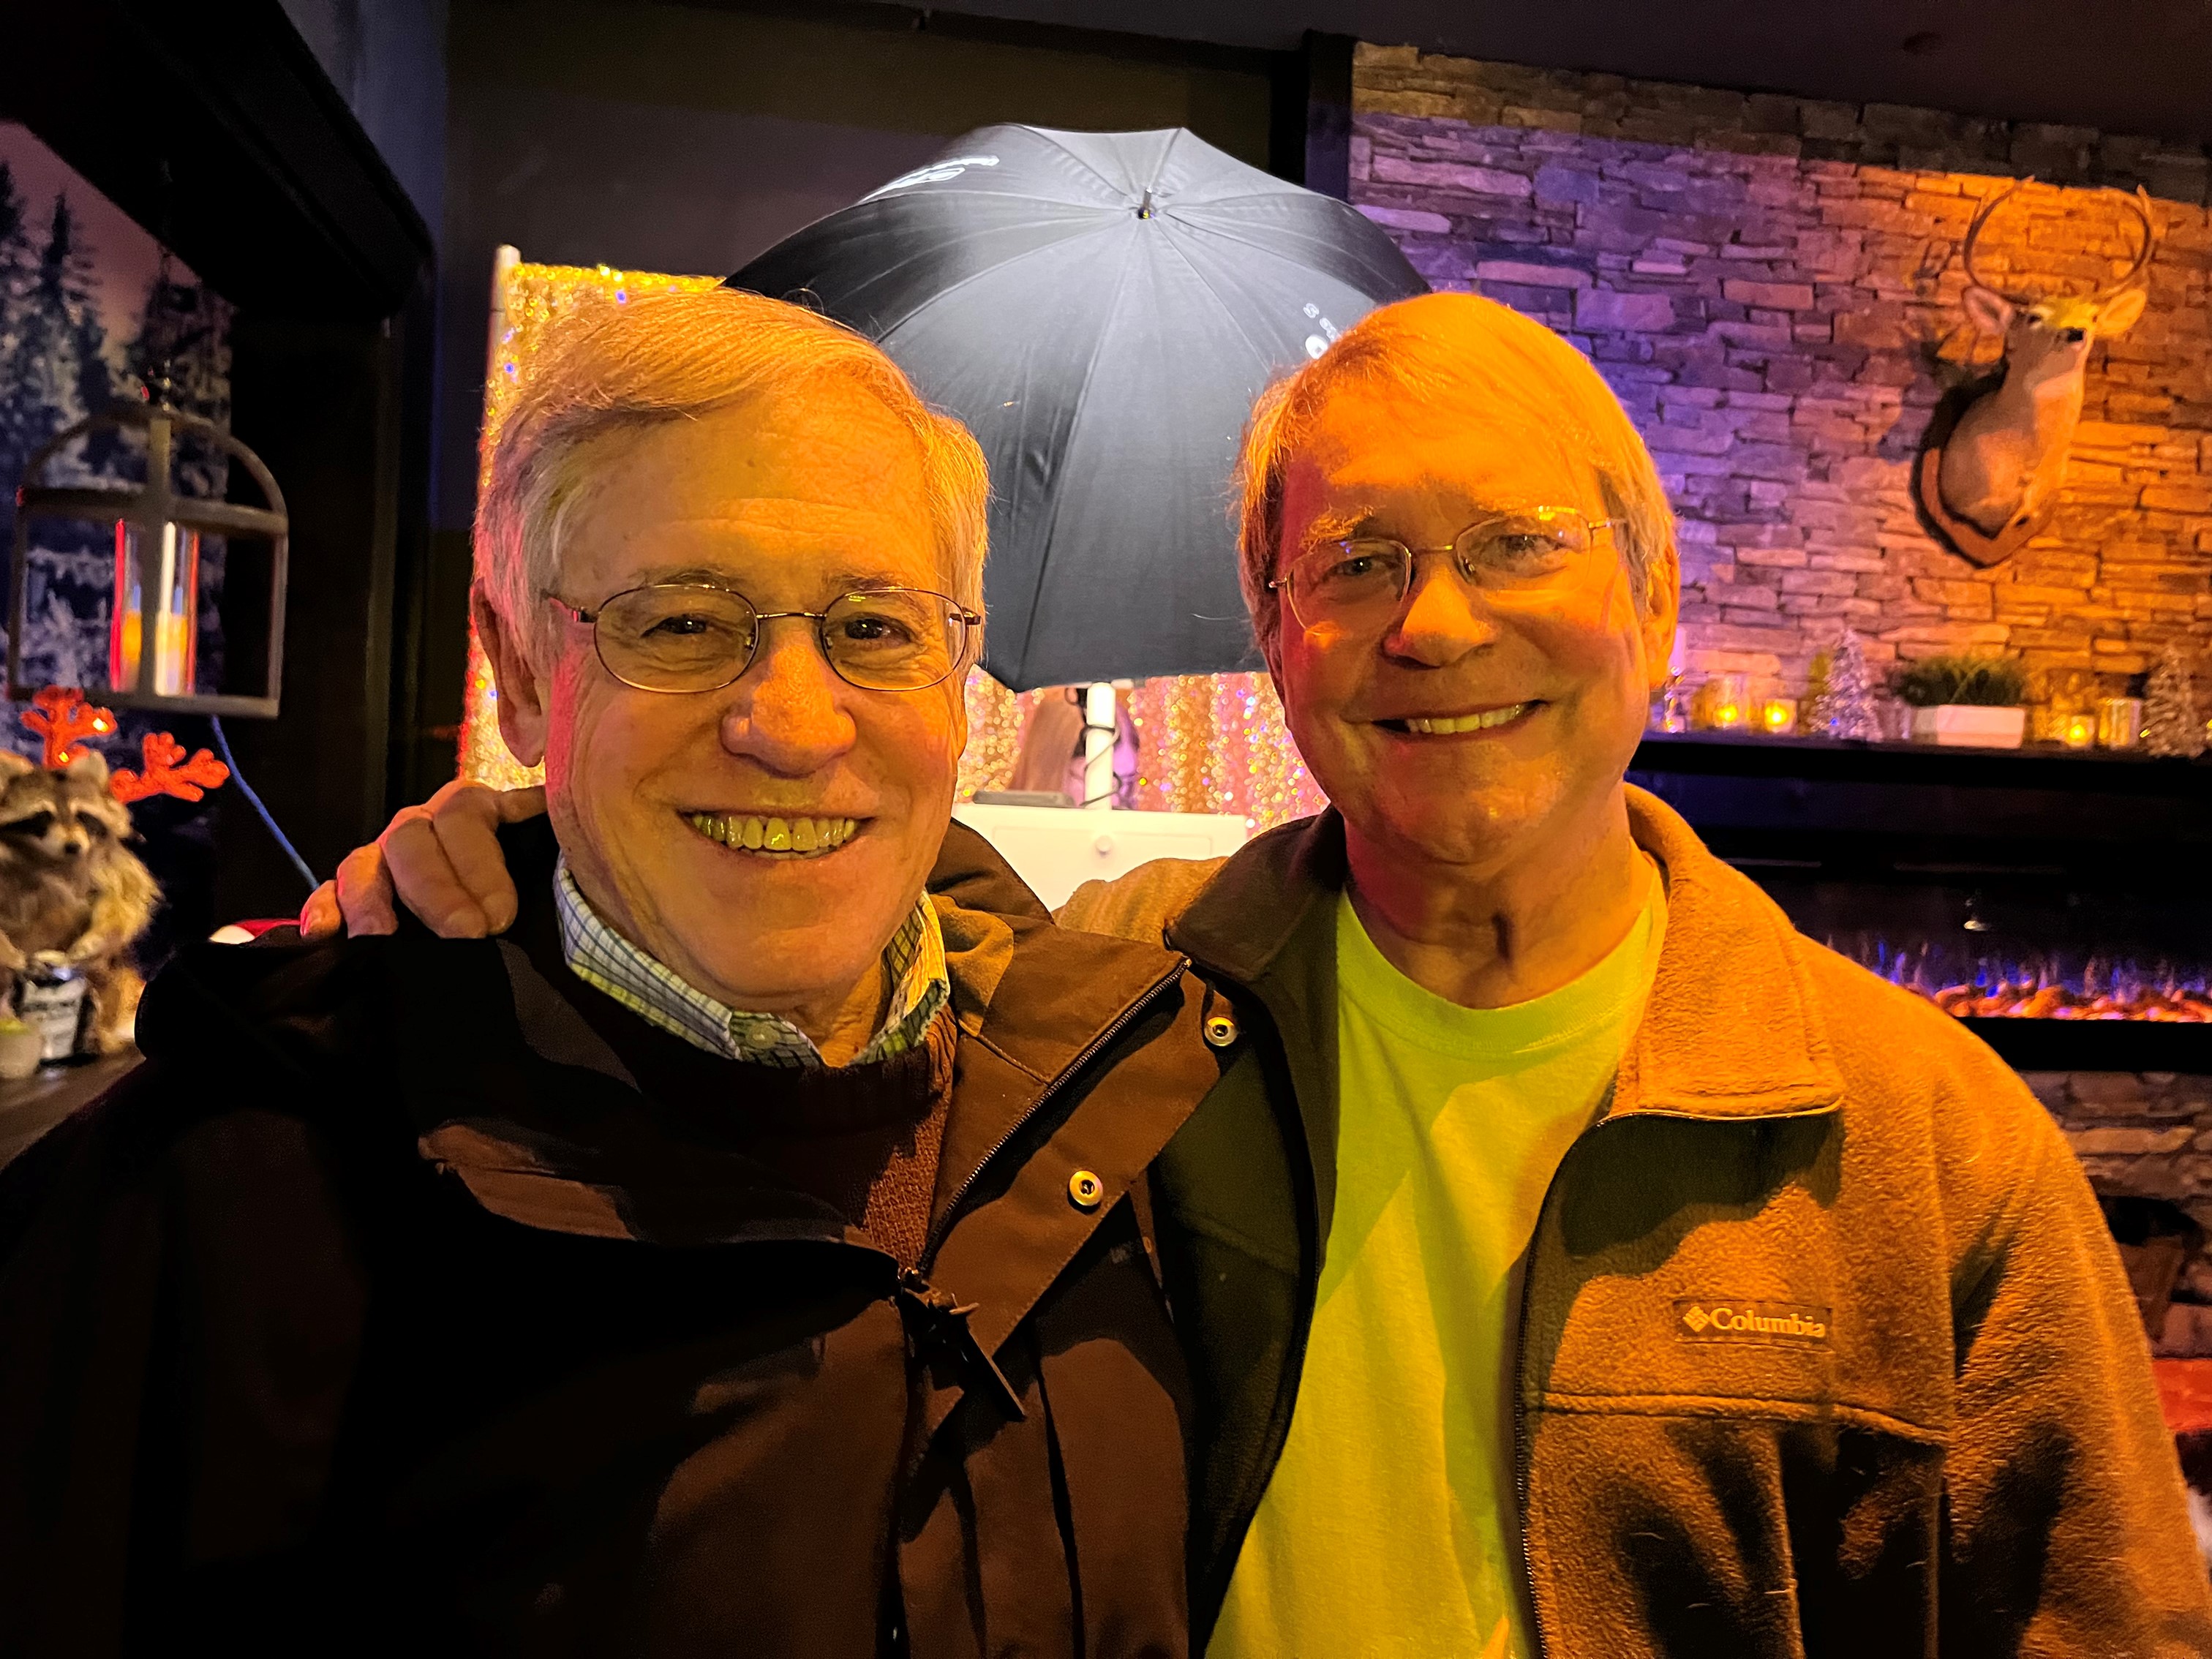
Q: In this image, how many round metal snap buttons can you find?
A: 2